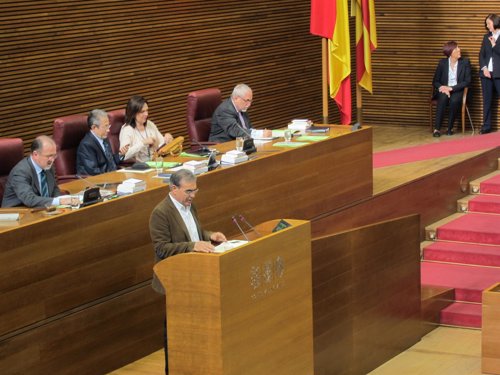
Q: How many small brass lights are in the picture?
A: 3